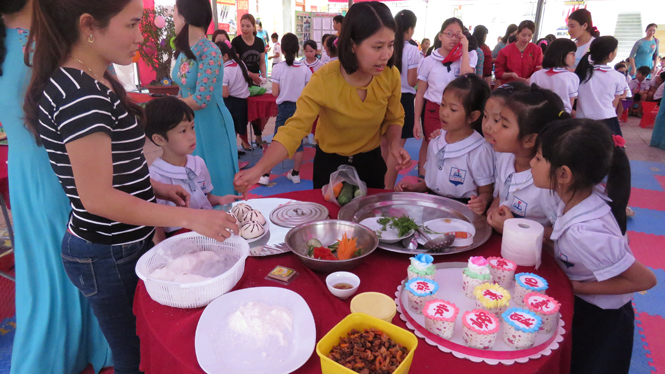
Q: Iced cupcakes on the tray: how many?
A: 10